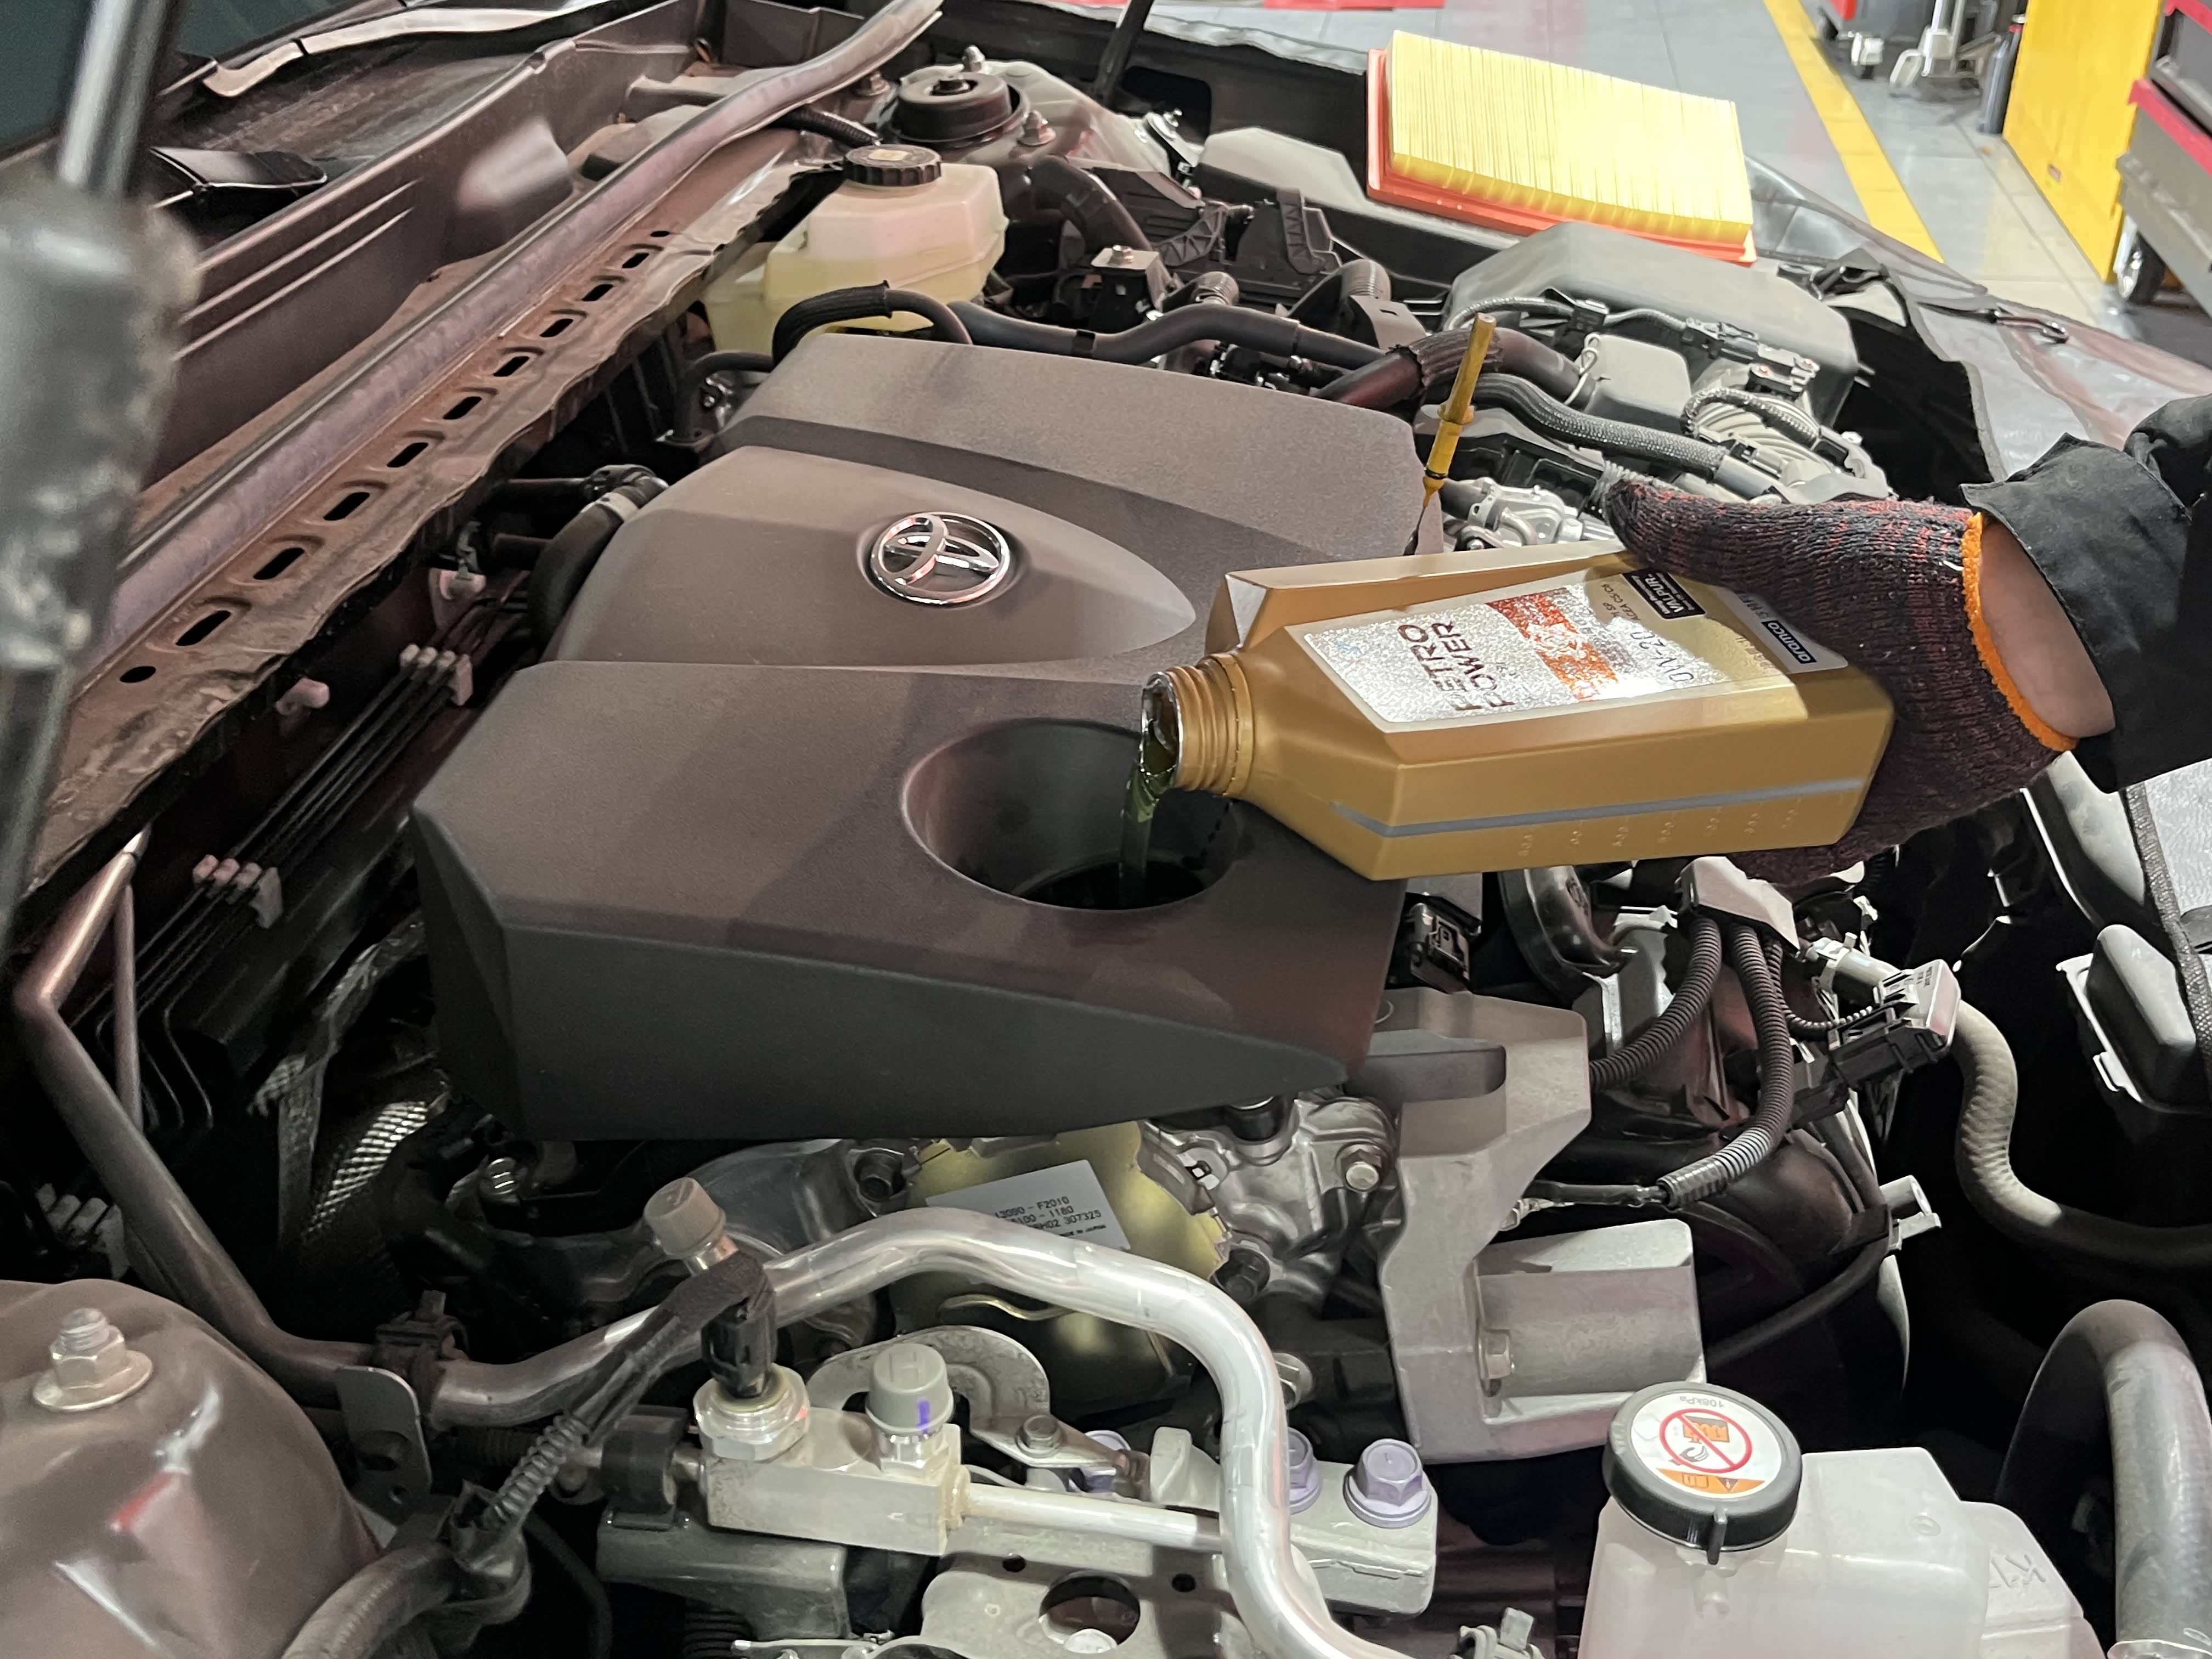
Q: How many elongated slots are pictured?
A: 9